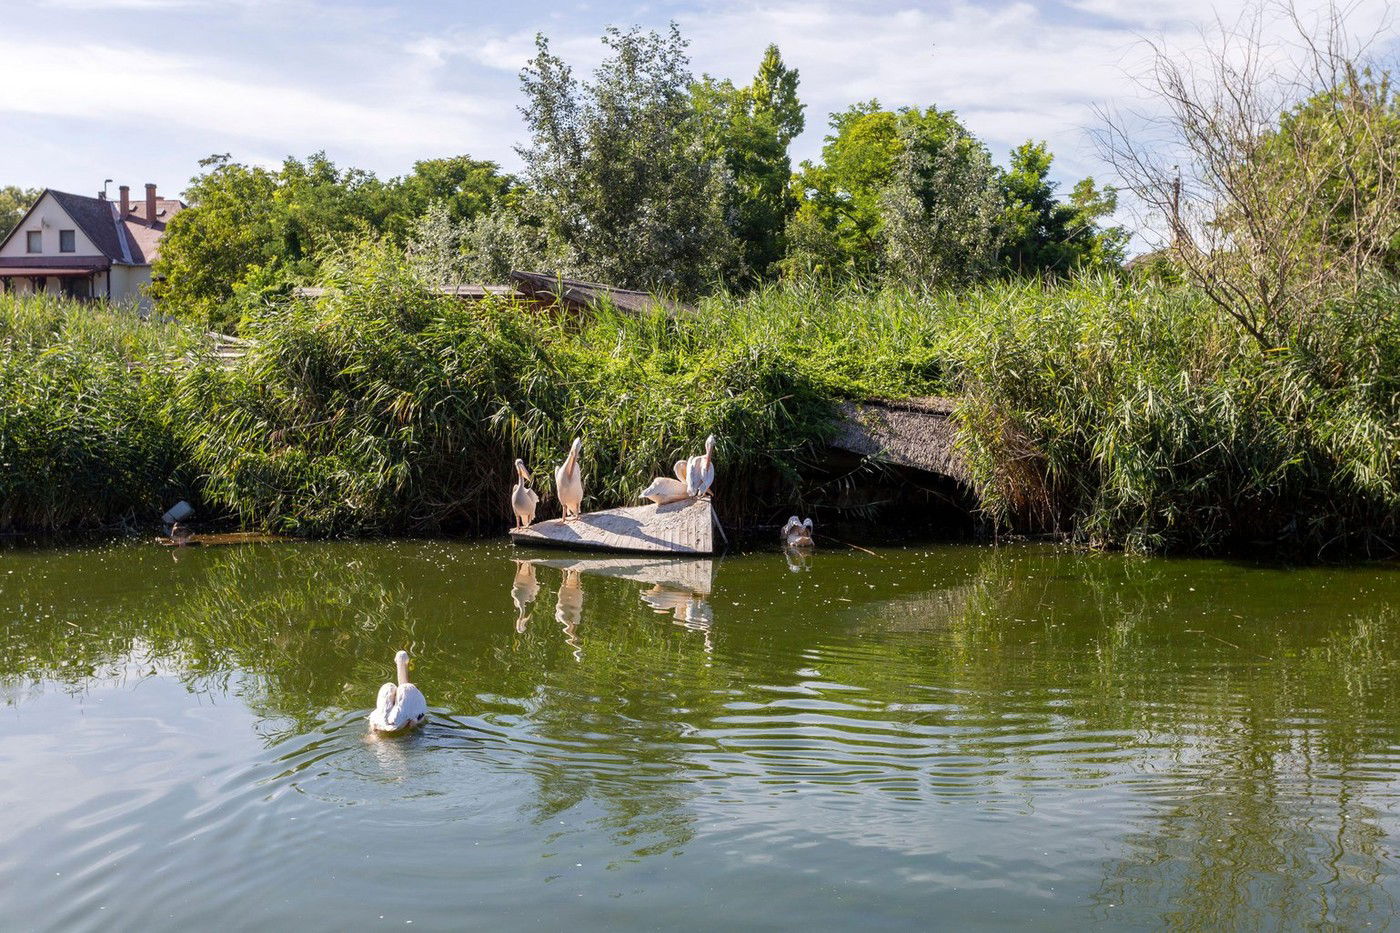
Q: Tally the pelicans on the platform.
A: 4